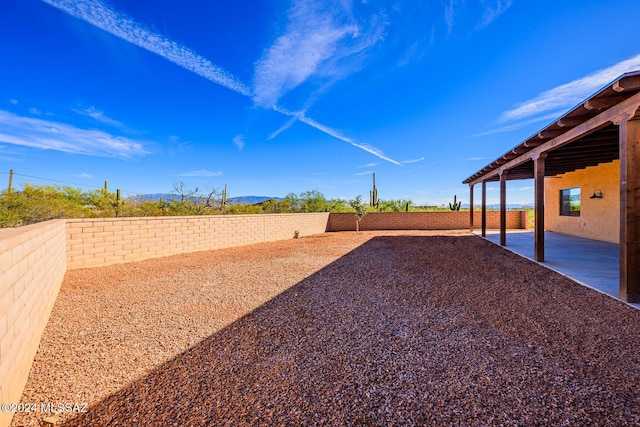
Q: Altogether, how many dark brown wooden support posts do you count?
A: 5